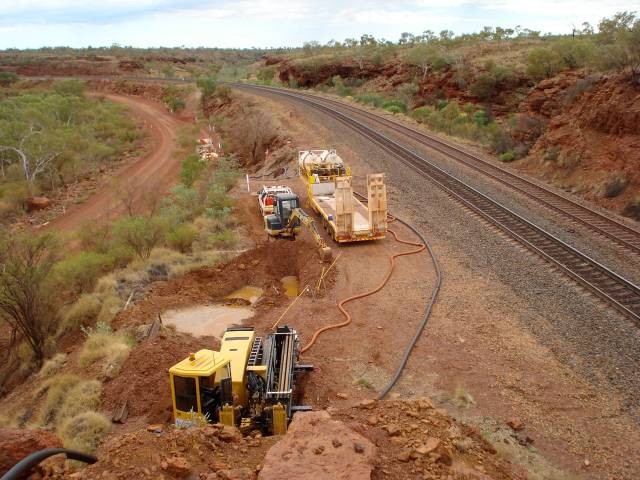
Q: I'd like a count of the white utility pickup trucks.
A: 1